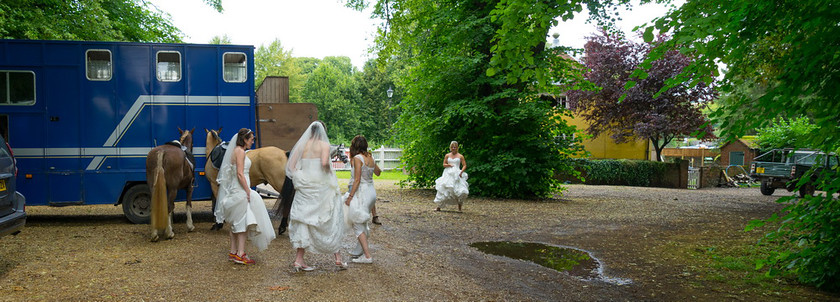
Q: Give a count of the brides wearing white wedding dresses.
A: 4